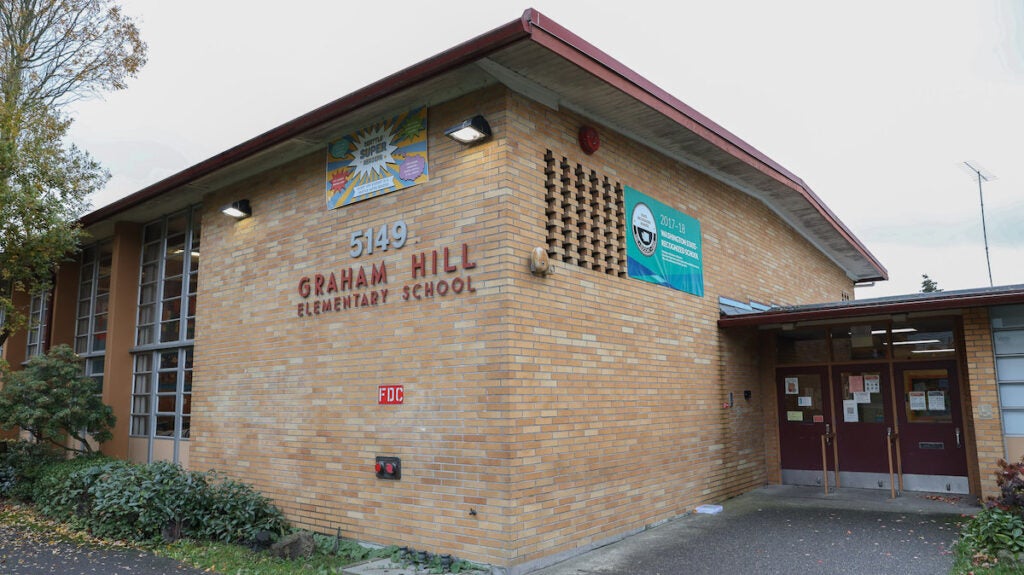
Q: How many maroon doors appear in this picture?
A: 3